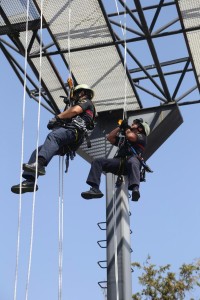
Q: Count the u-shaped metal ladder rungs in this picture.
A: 9